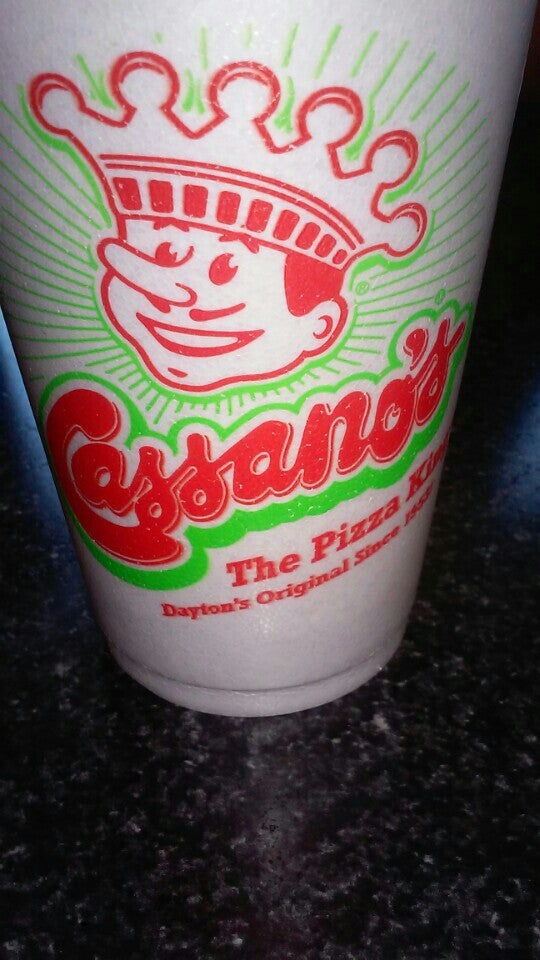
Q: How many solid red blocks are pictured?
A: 9